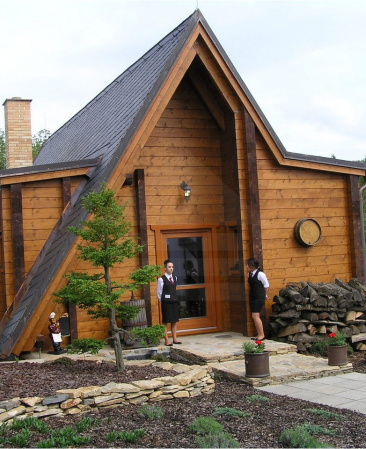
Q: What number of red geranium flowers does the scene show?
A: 2